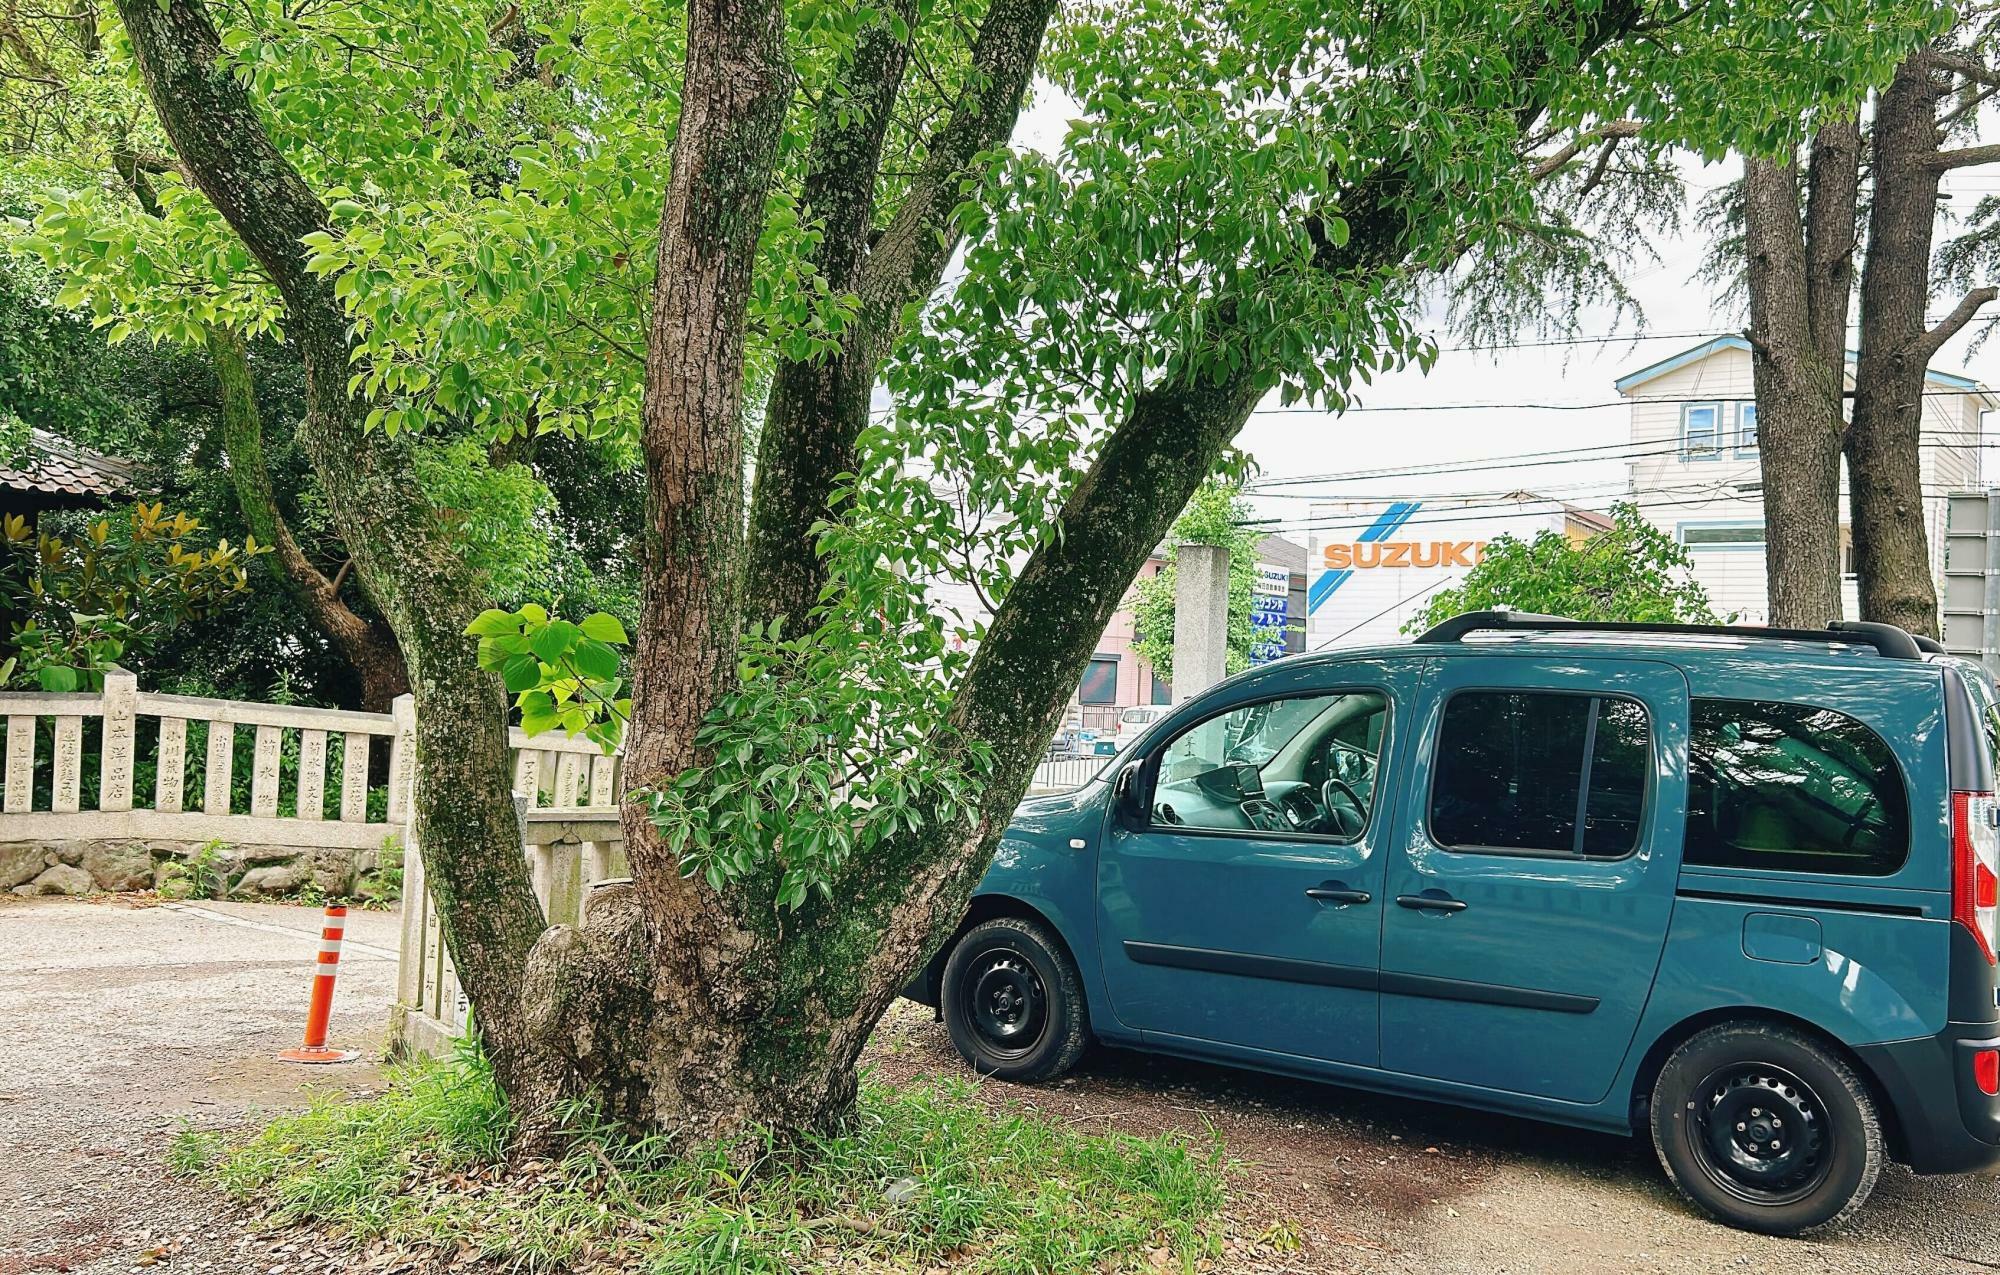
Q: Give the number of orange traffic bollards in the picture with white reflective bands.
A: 1